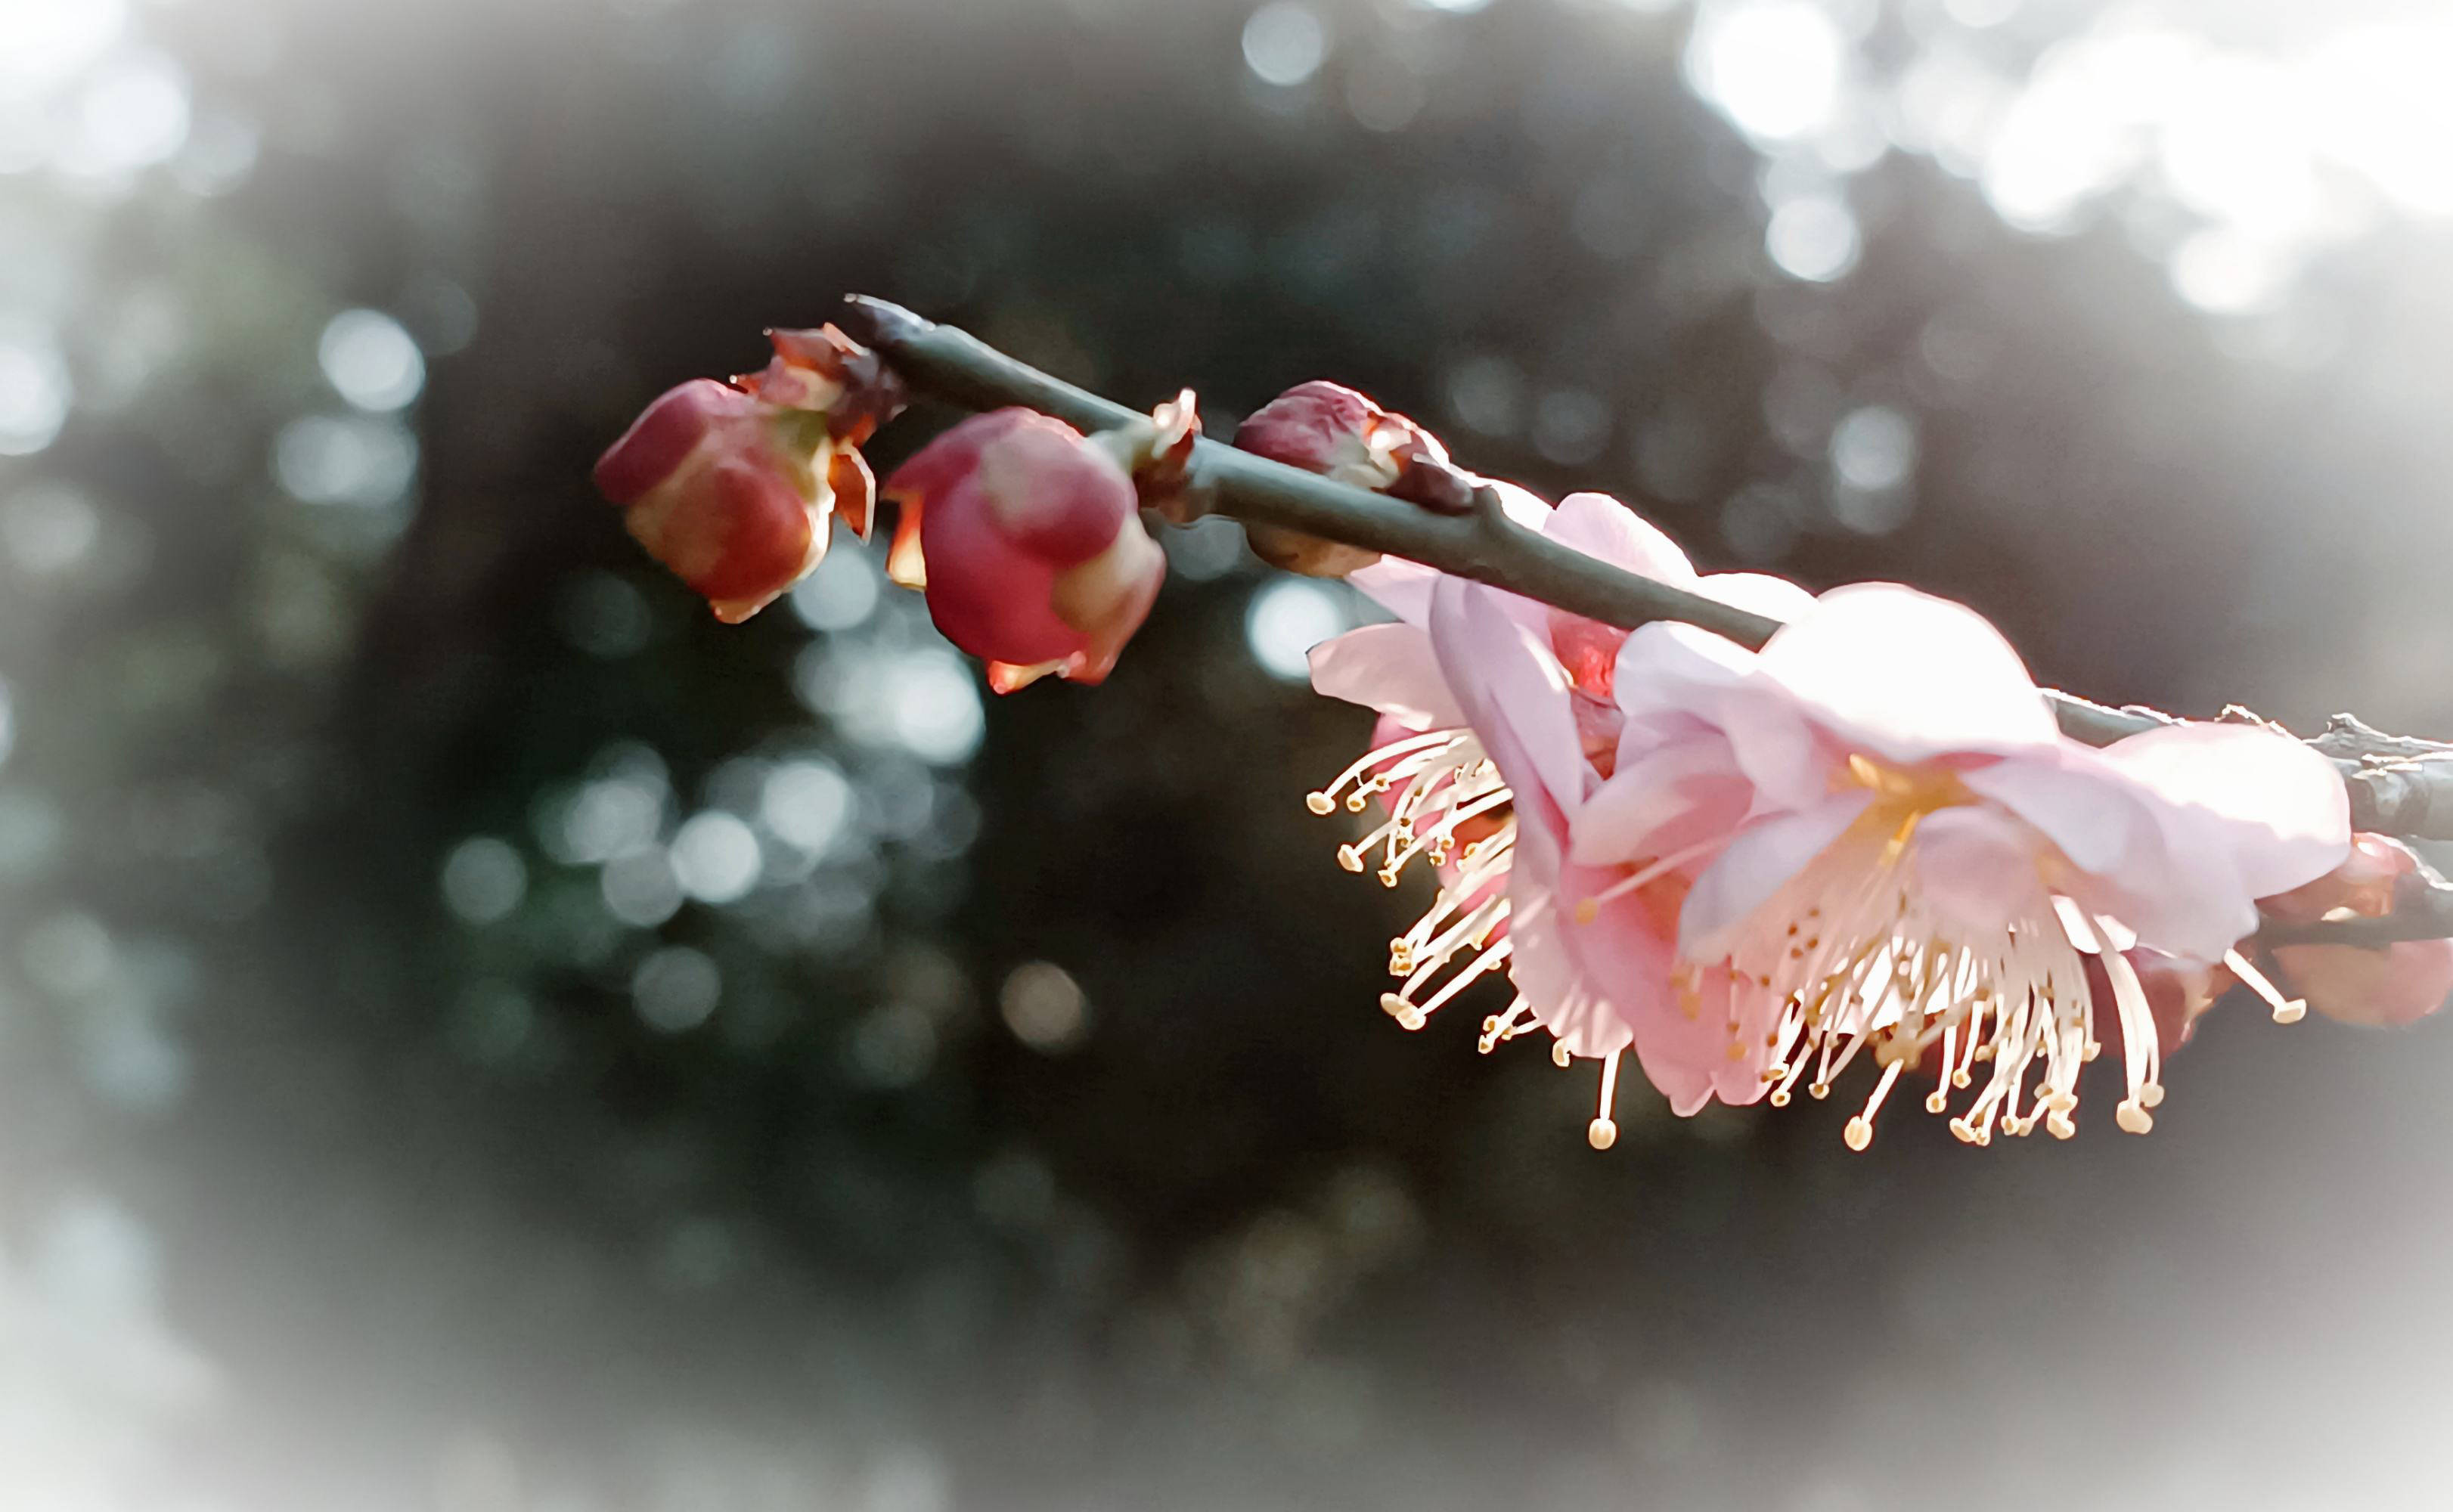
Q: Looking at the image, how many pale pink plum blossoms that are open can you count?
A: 2